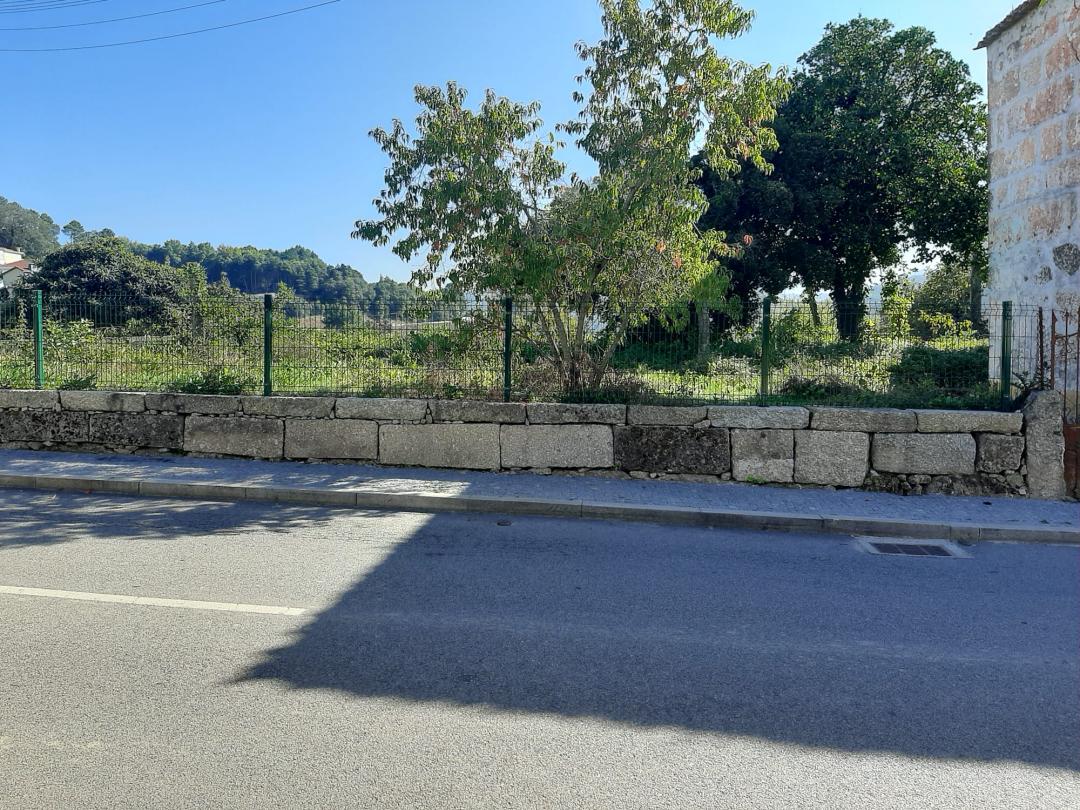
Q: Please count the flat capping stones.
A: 11